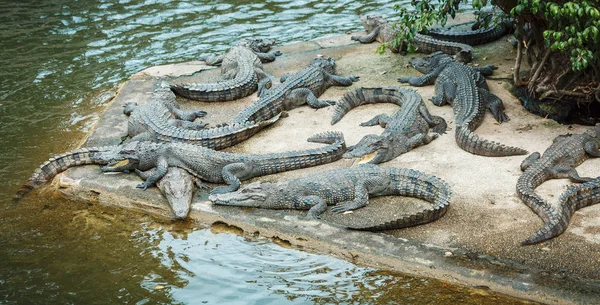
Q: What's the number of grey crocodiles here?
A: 12